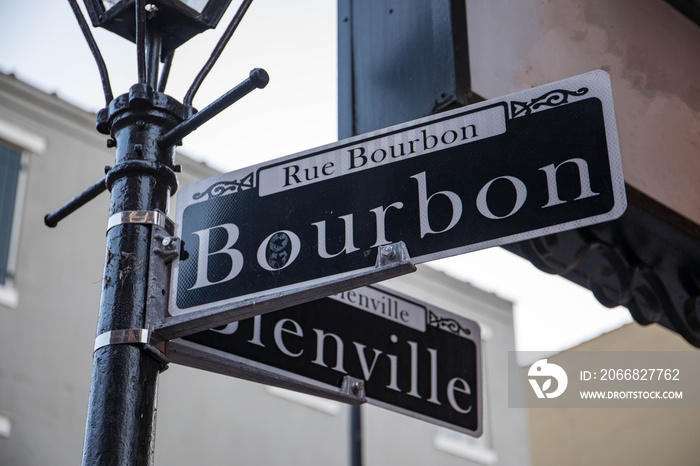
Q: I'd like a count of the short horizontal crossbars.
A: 2